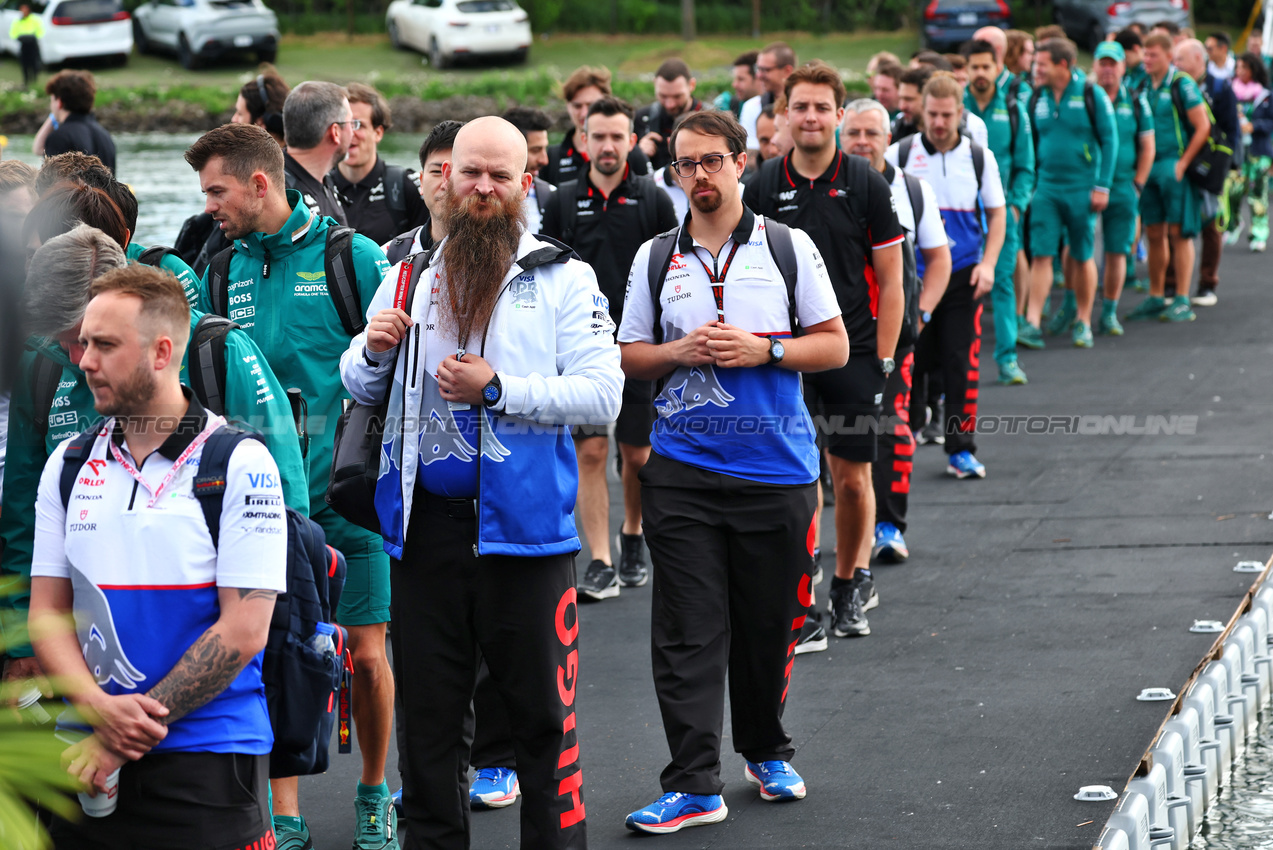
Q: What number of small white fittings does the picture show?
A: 4